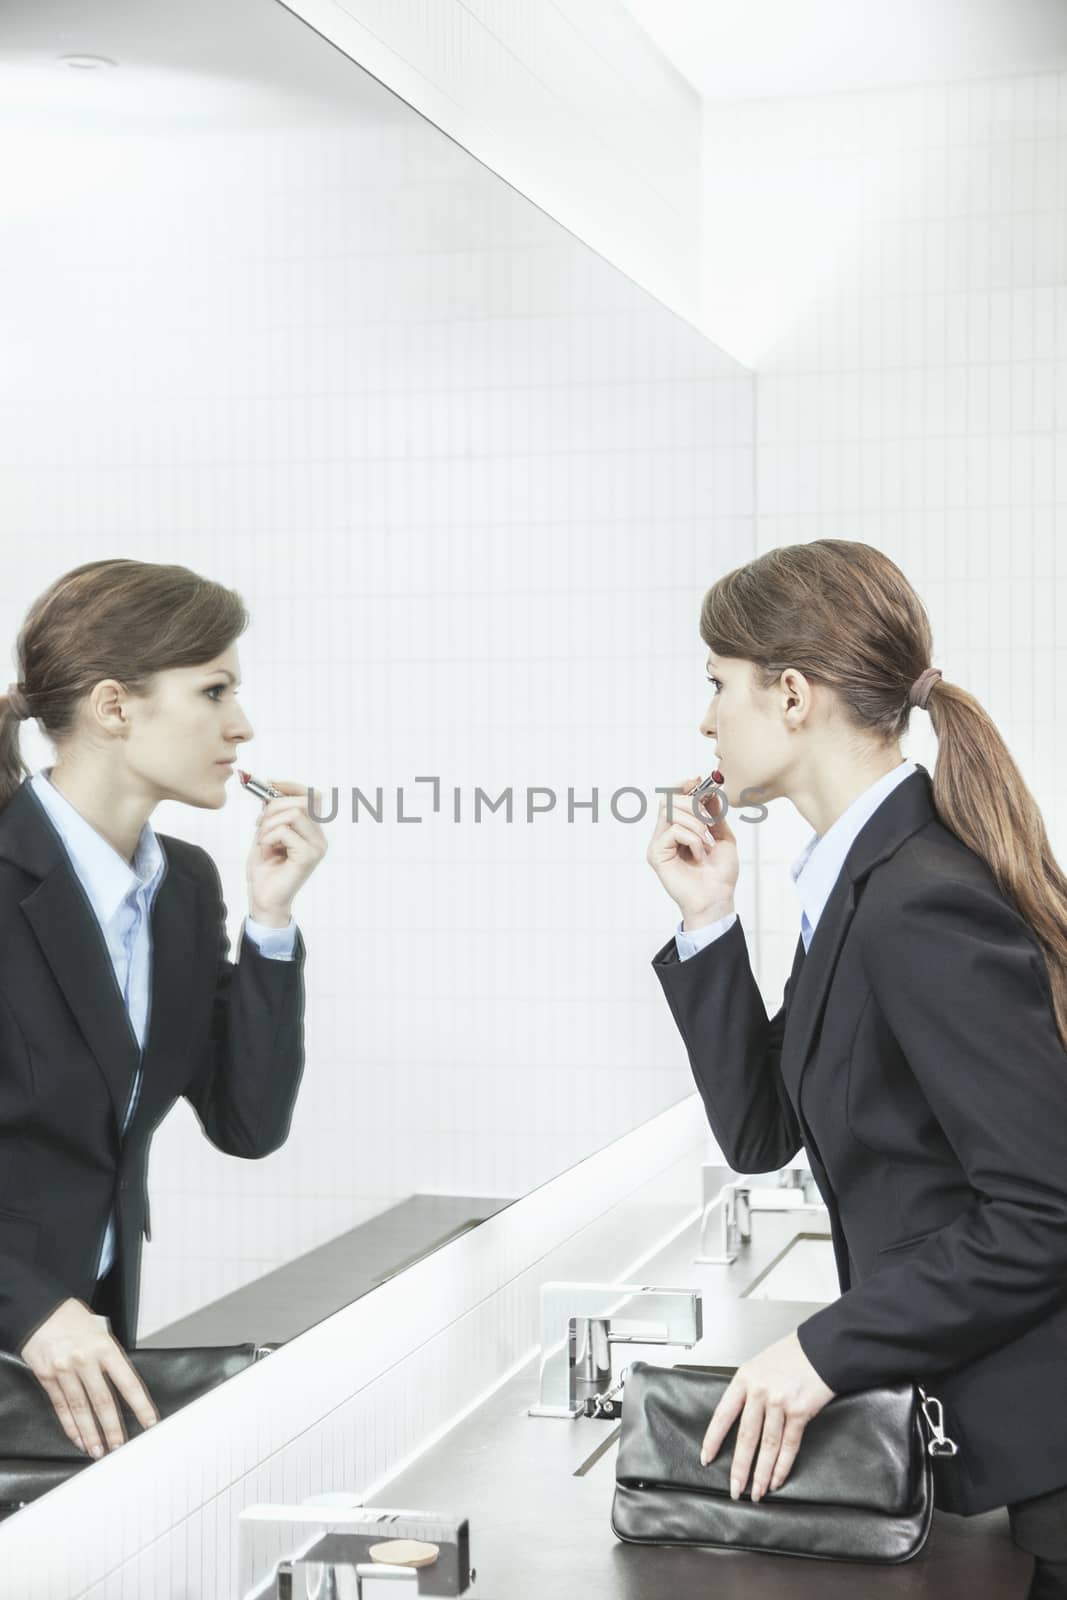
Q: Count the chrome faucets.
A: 3